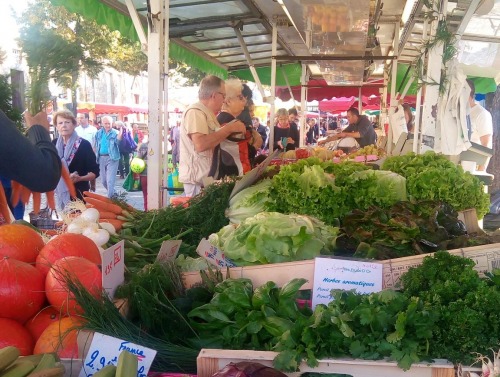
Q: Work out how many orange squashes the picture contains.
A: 7